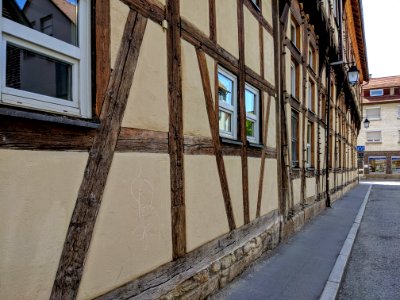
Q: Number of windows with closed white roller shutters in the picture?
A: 2